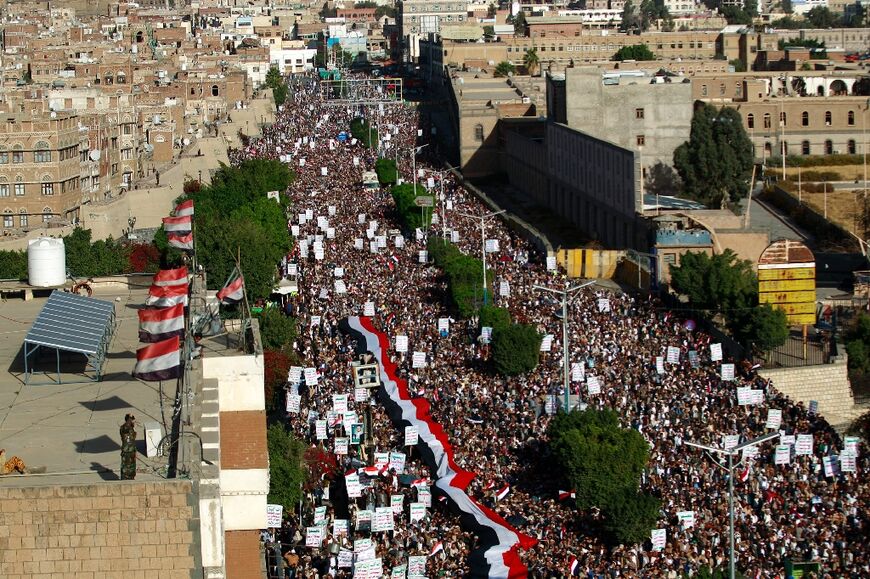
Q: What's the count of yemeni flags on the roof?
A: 8